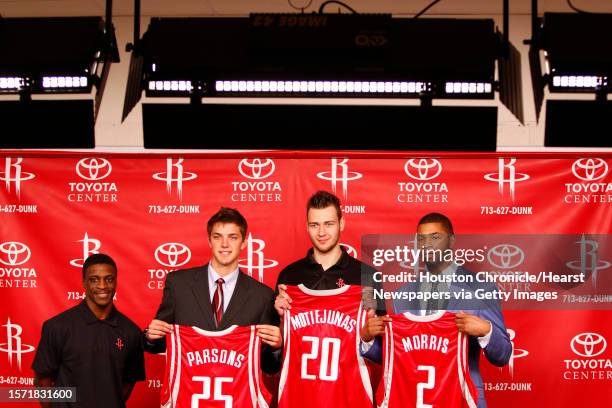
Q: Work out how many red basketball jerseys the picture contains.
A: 3